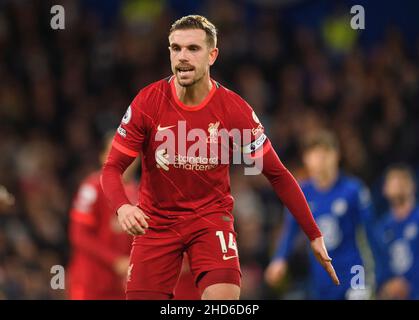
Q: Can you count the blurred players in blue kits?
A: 2